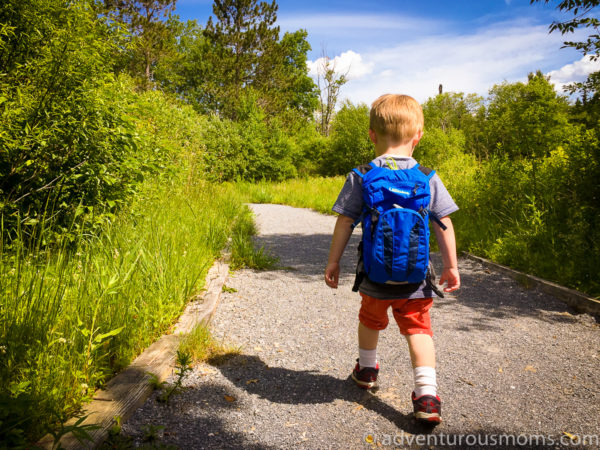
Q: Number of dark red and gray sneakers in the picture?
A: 2